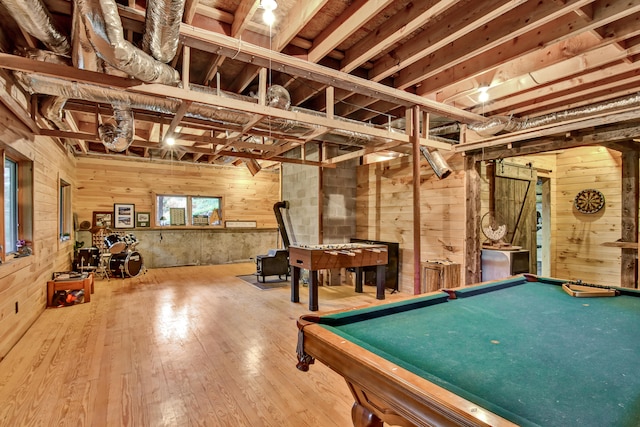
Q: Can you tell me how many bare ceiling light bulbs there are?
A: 3